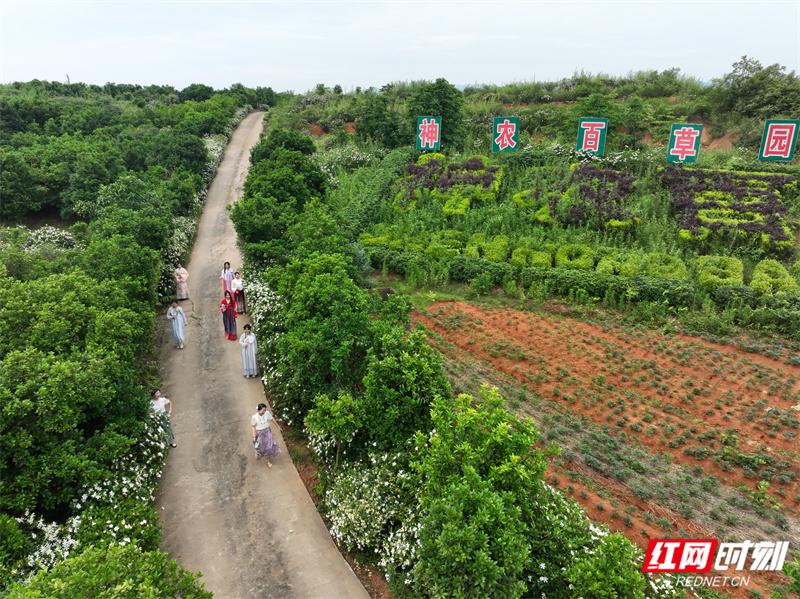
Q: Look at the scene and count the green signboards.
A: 5